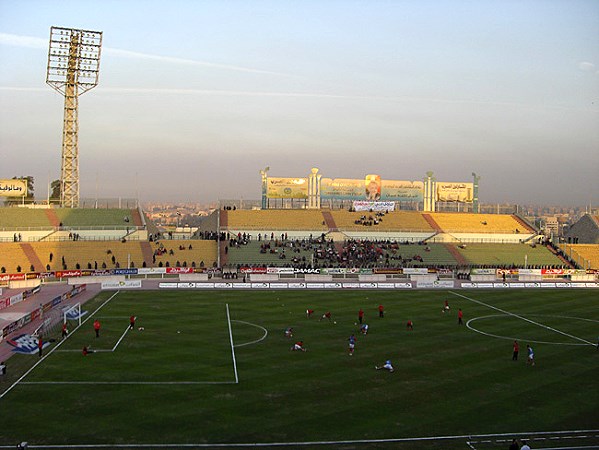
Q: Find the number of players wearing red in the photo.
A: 14